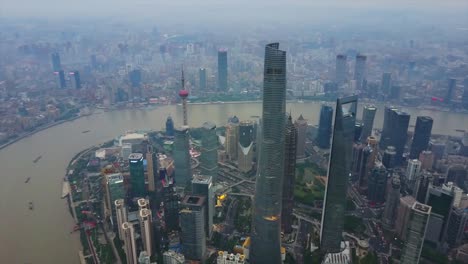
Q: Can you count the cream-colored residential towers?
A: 4